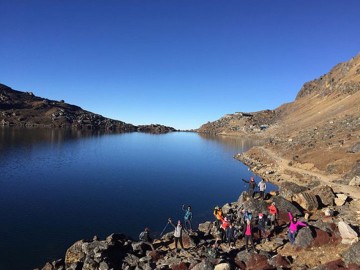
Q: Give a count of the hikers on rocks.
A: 13